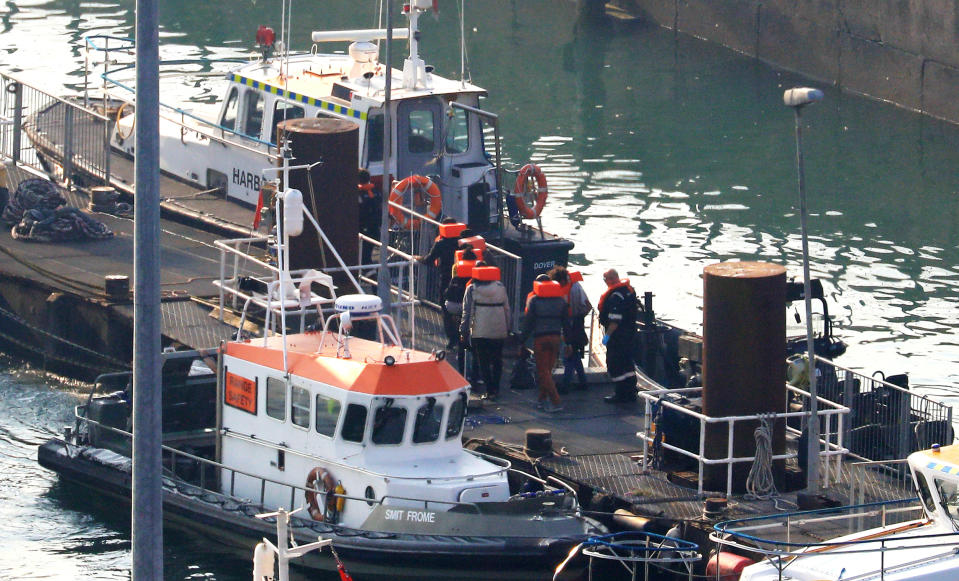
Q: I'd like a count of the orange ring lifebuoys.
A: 3